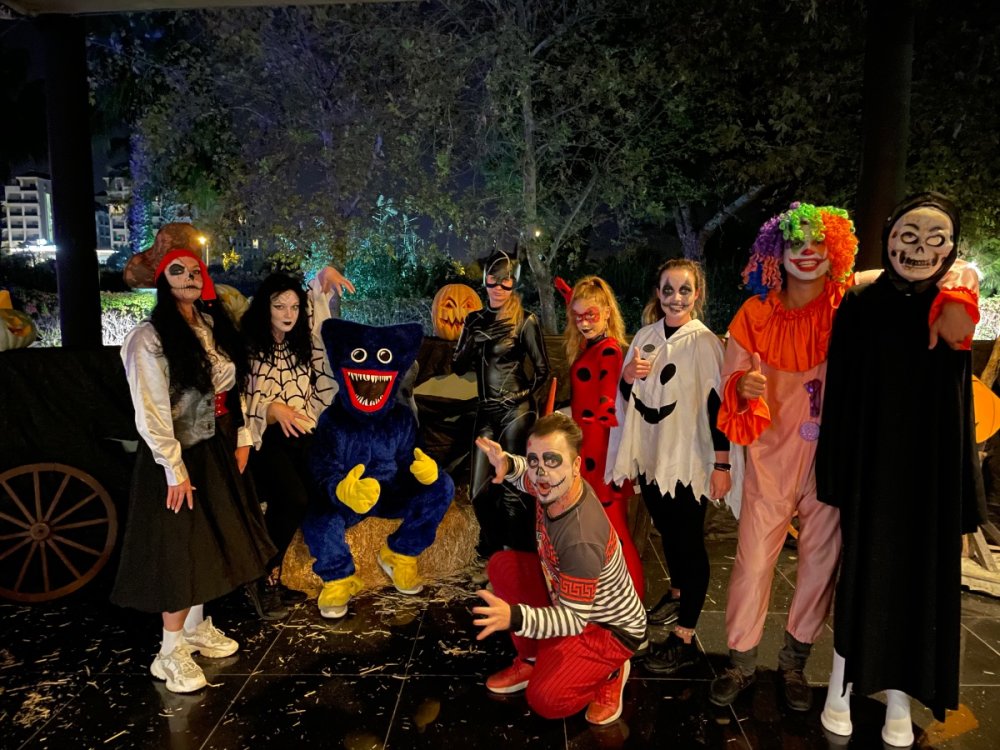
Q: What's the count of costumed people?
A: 9